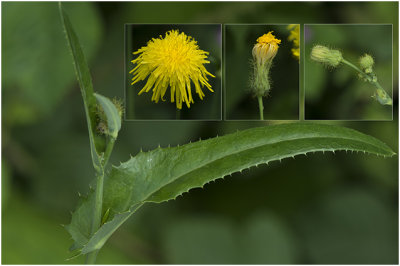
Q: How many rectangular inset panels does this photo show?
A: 3